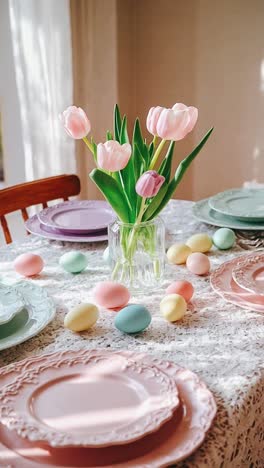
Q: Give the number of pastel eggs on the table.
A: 12